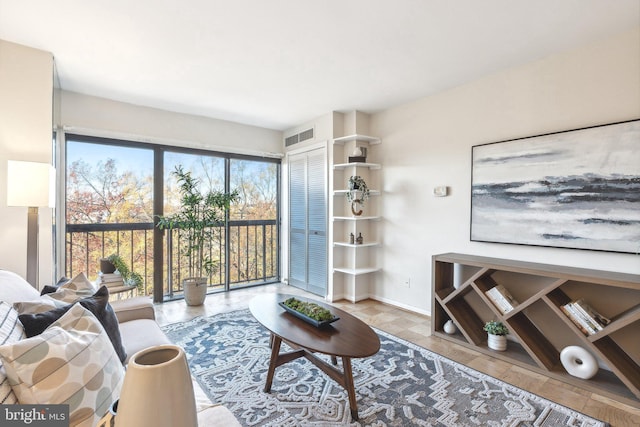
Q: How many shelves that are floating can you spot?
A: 6